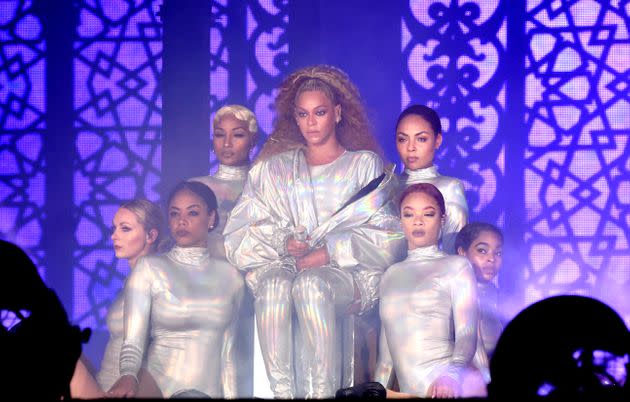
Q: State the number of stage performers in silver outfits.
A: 7